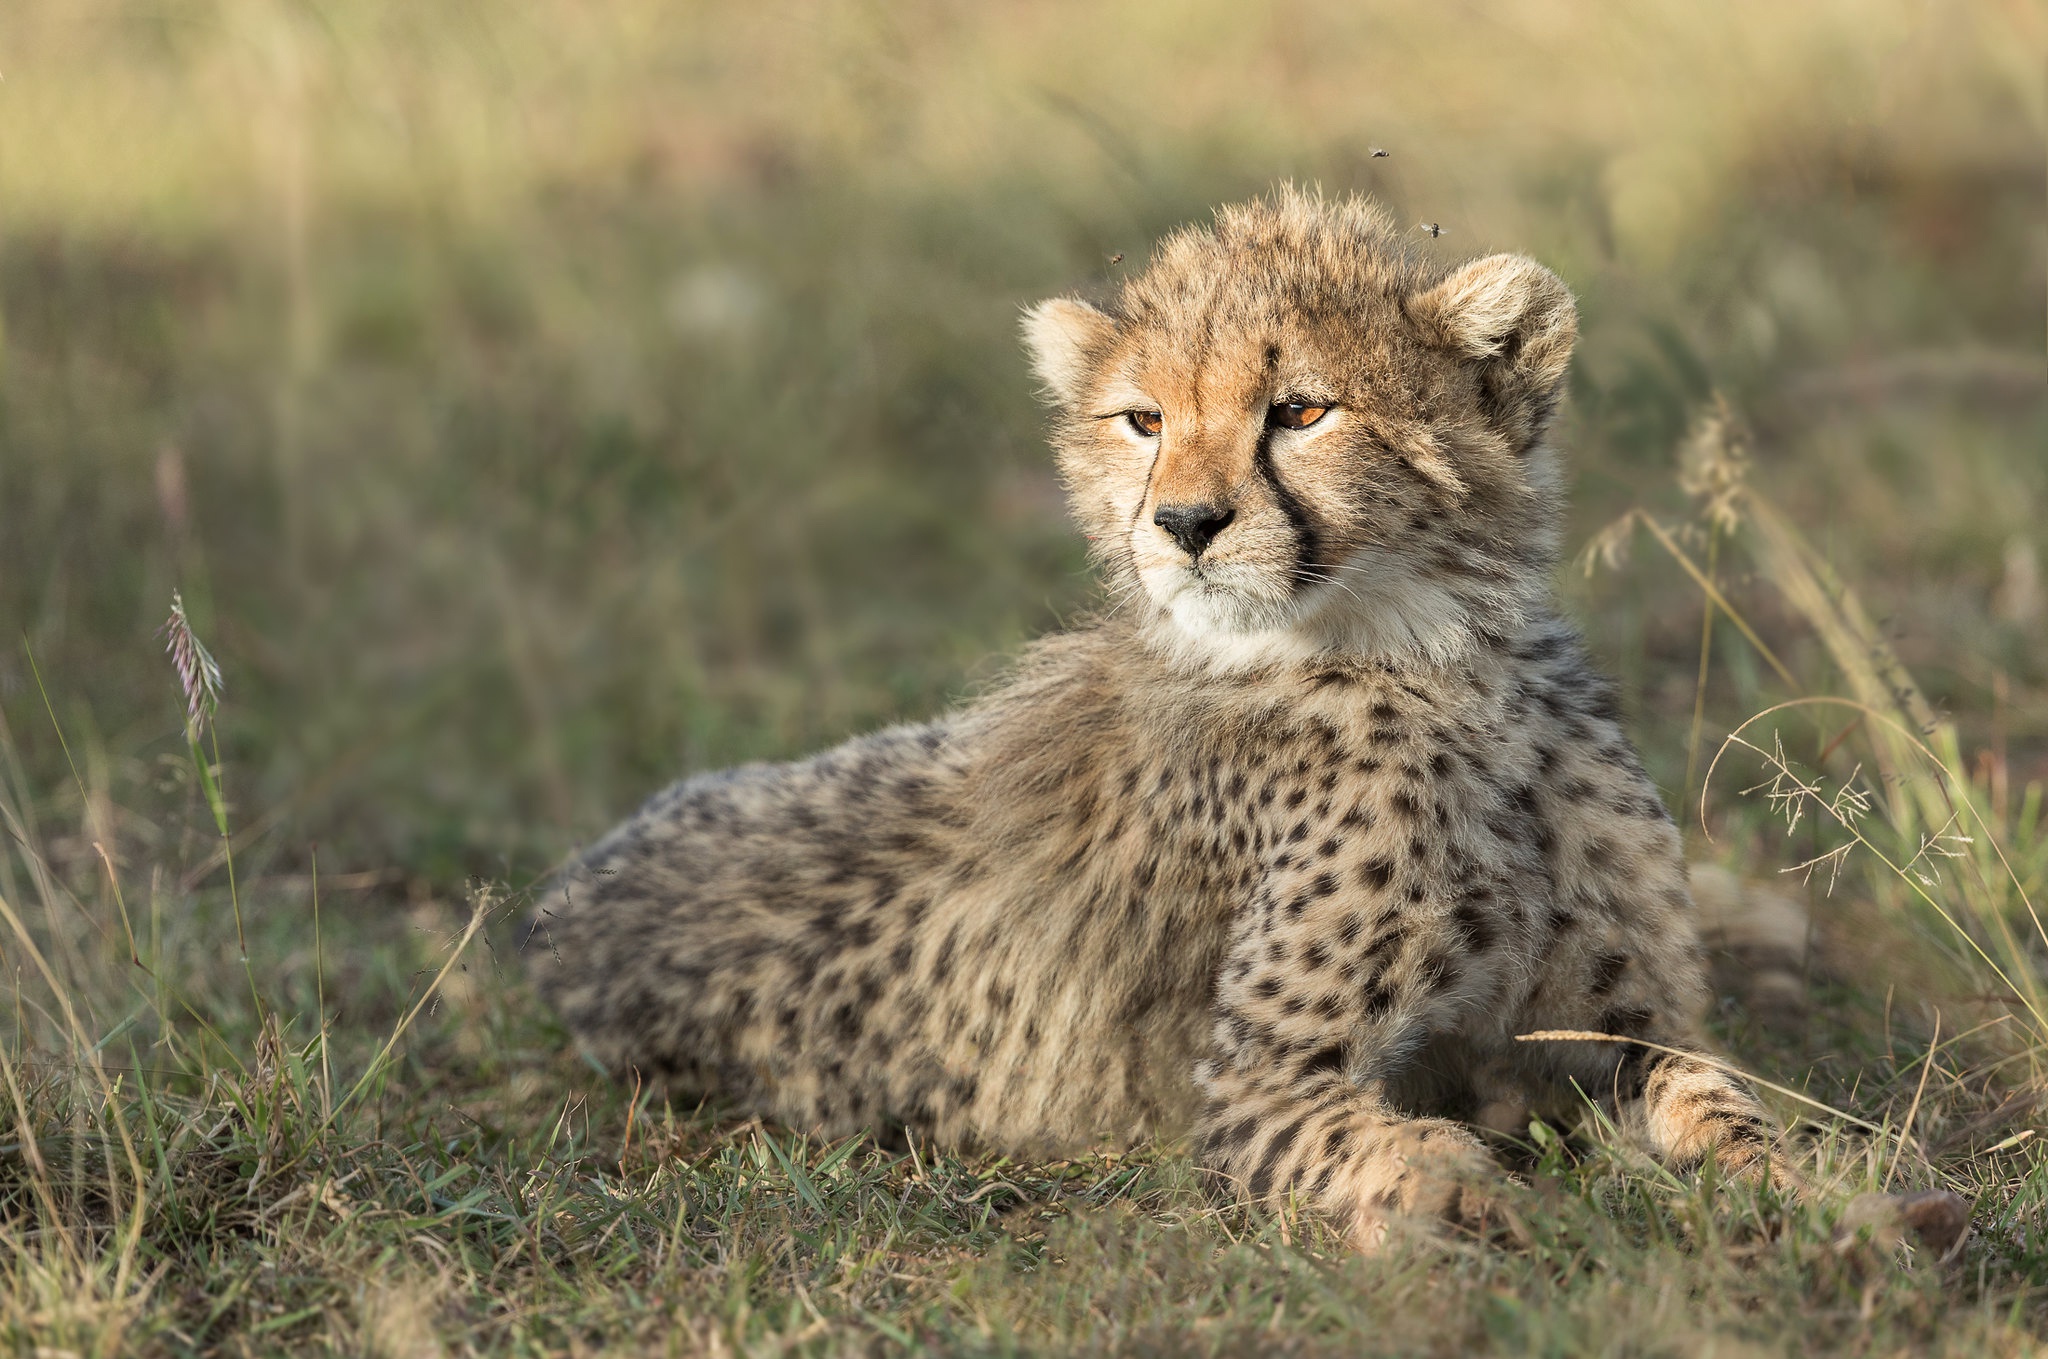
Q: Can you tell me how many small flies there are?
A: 3